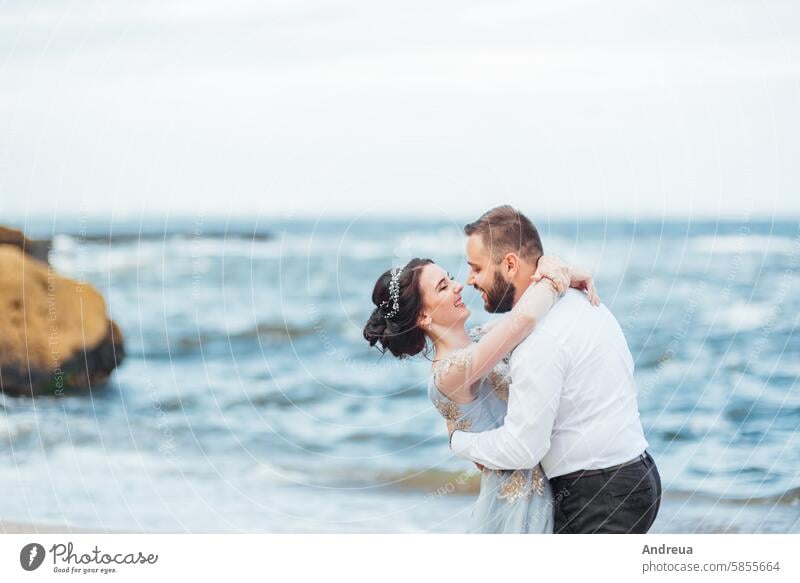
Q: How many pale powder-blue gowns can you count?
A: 1